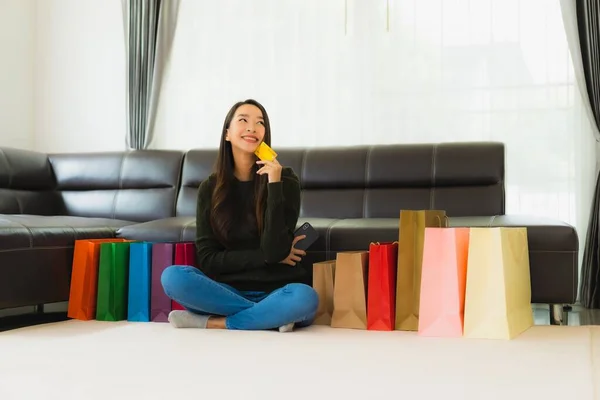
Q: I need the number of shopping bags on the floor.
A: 11